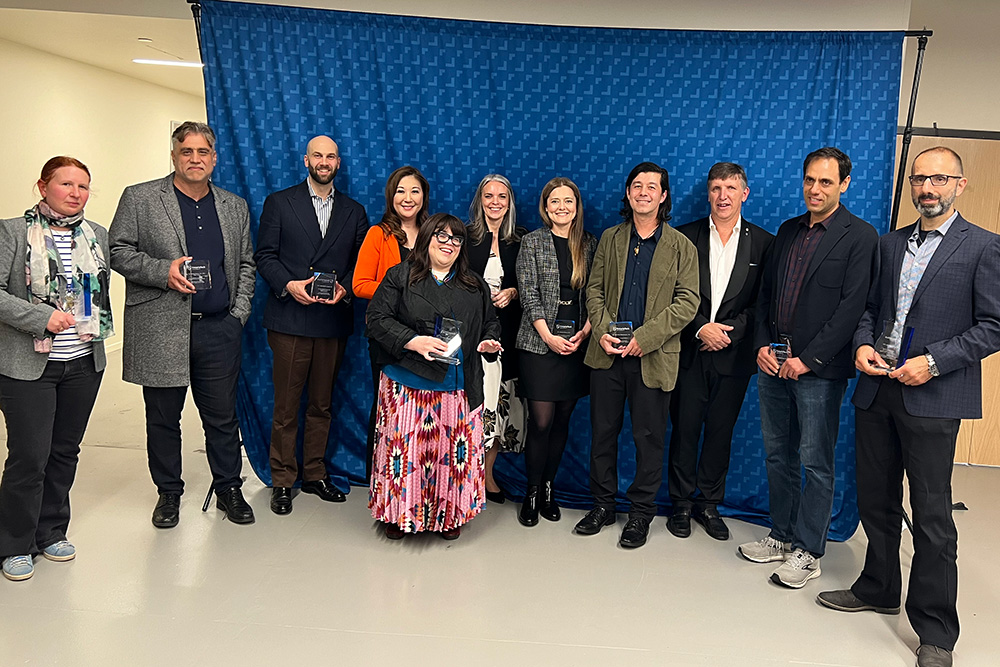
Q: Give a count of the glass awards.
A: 8